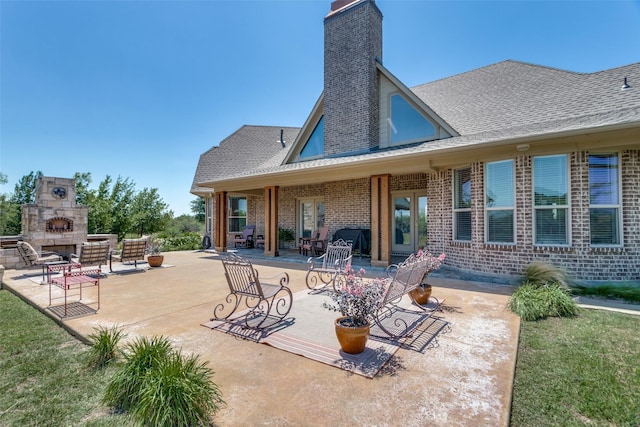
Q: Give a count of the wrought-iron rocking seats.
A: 3